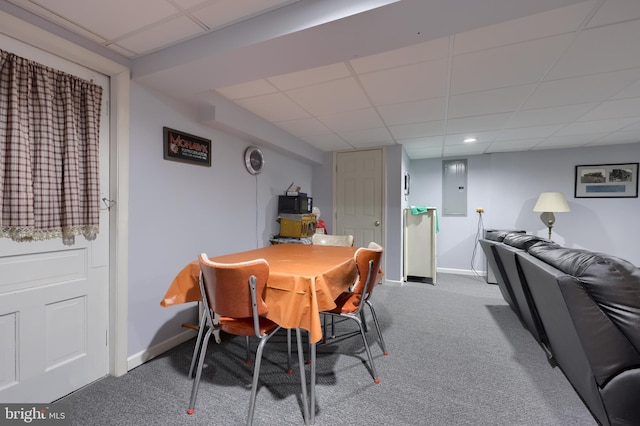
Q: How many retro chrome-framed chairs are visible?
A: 3